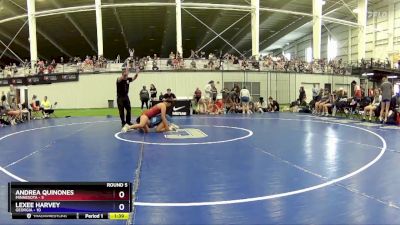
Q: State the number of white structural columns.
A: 6